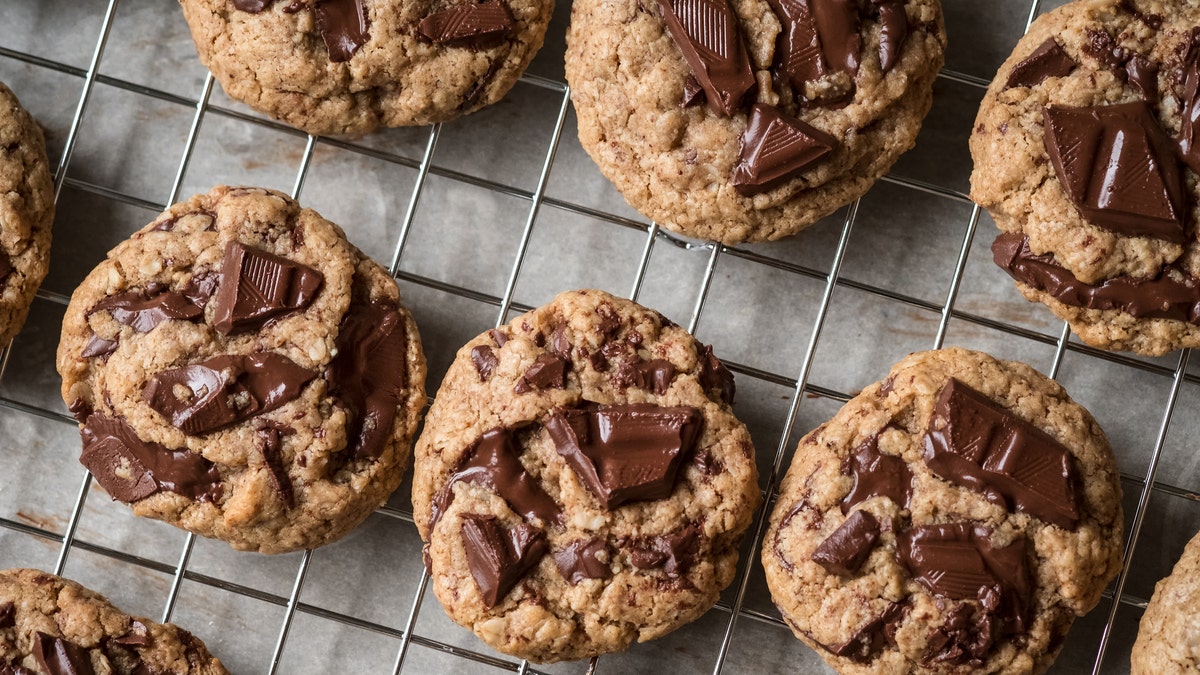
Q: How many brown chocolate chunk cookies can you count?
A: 9